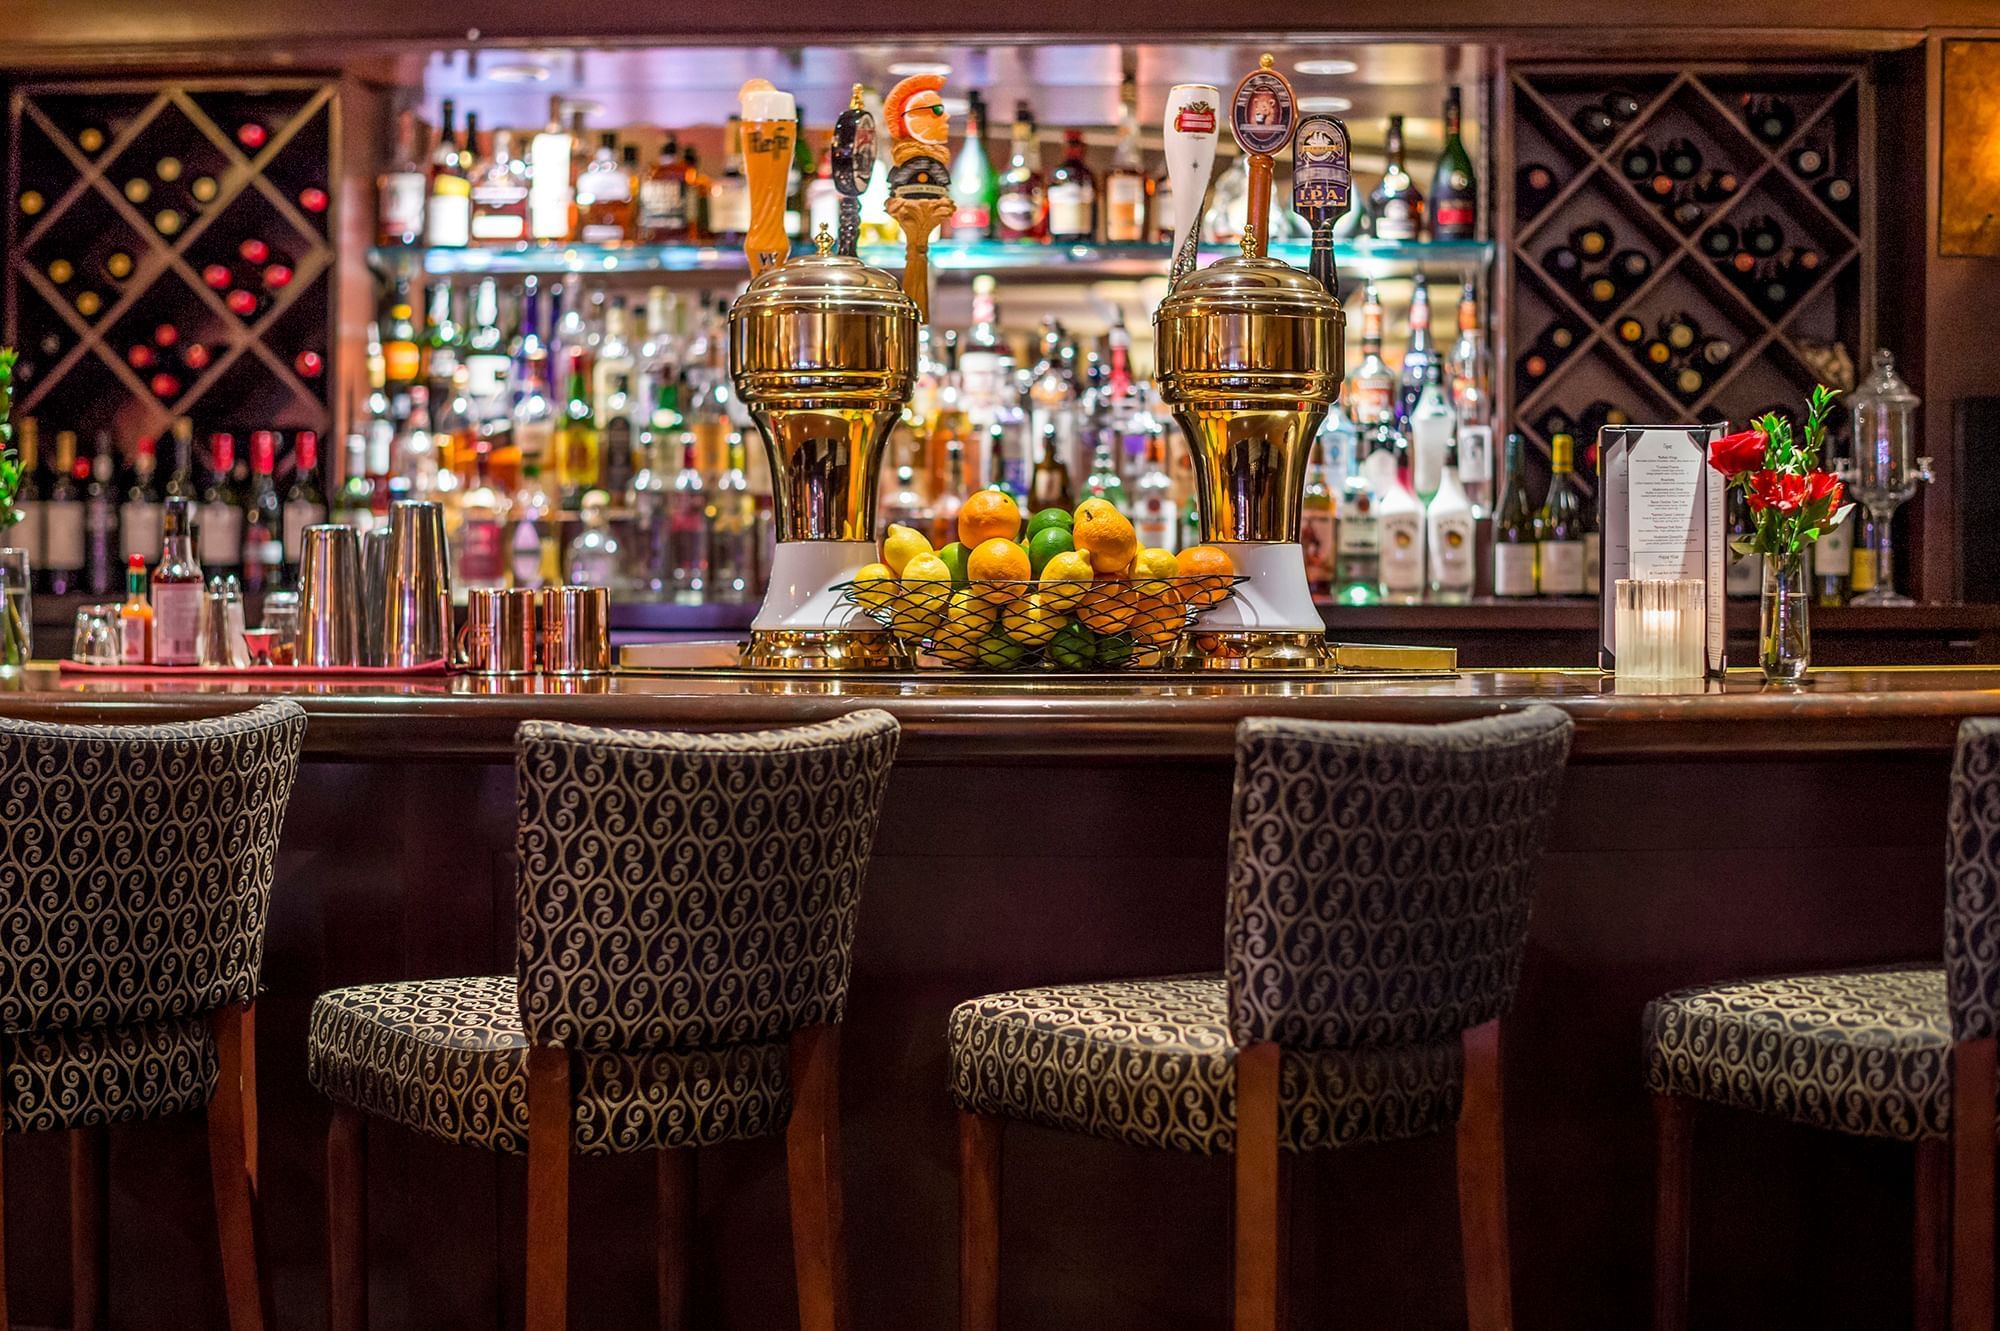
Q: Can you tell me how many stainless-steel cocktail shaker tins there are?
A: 3